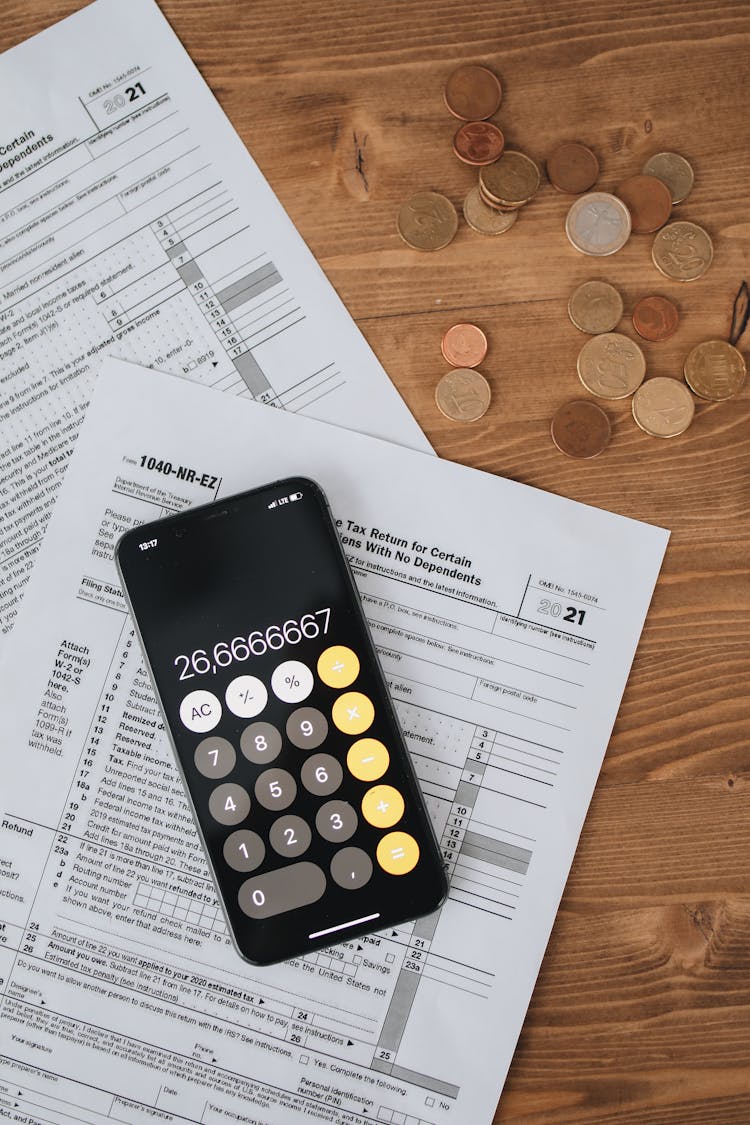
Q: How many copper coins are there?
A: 7